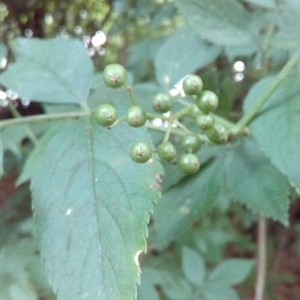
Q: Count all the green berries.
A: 13